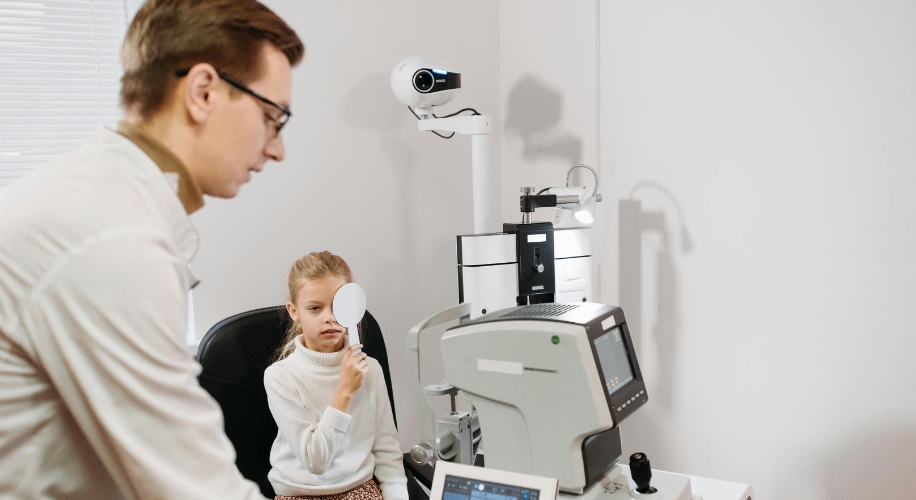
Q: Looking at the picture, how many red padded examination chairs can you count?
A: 0